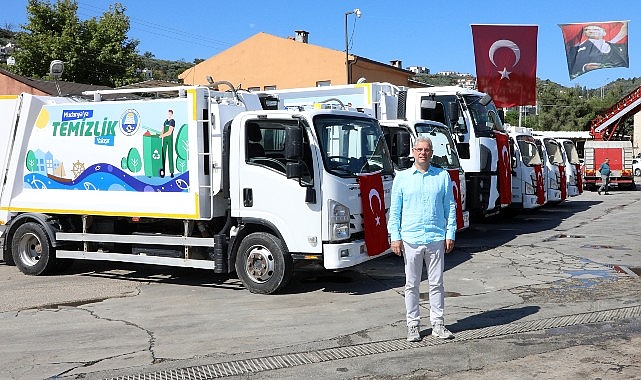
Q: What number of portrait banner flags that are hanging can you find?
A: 1